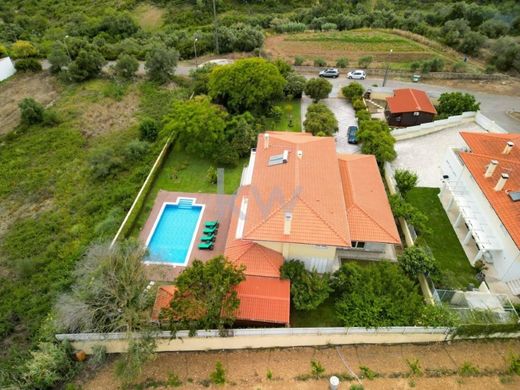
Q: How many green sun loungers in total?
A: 4